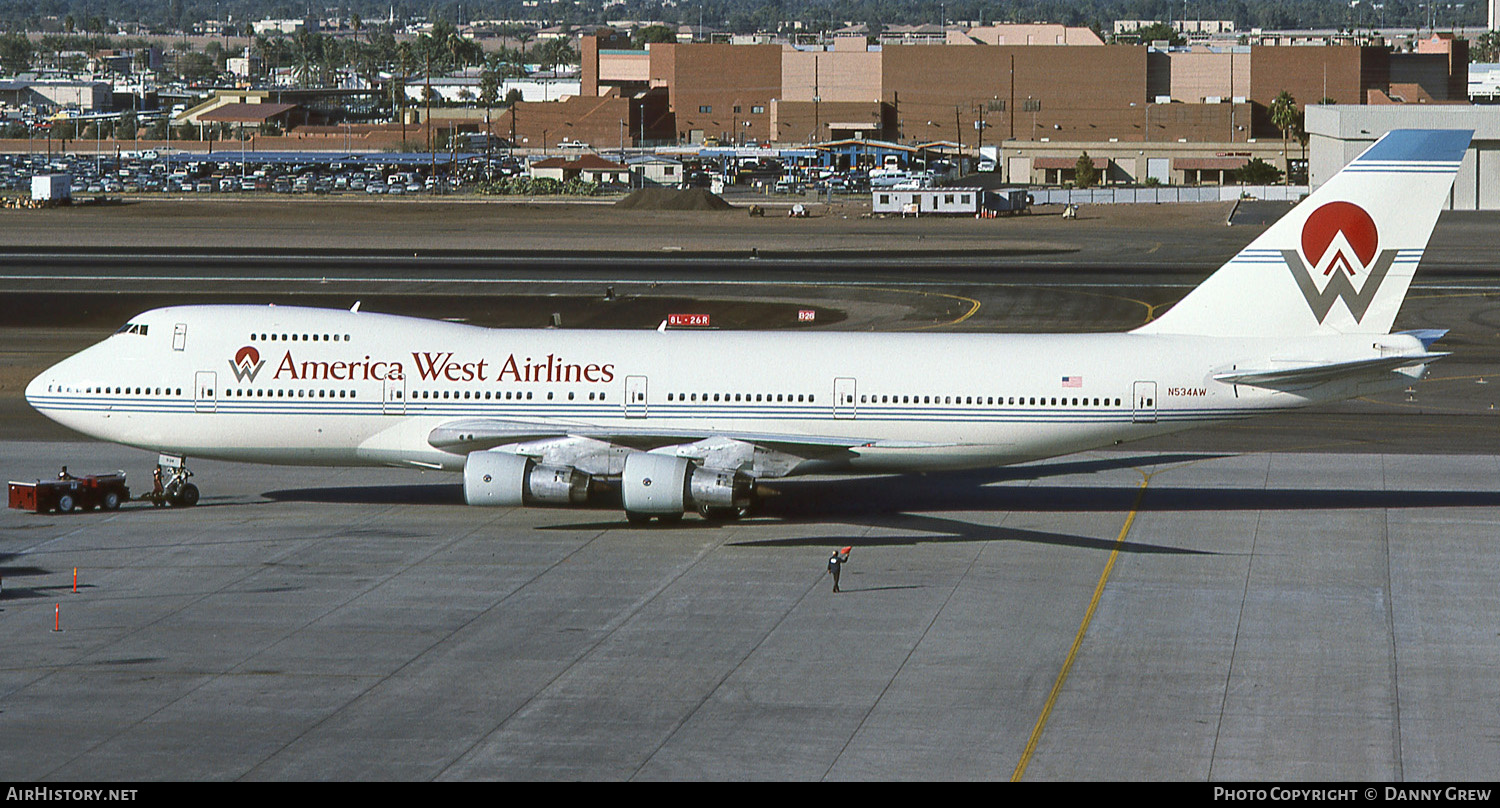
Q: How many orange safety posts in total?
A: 2